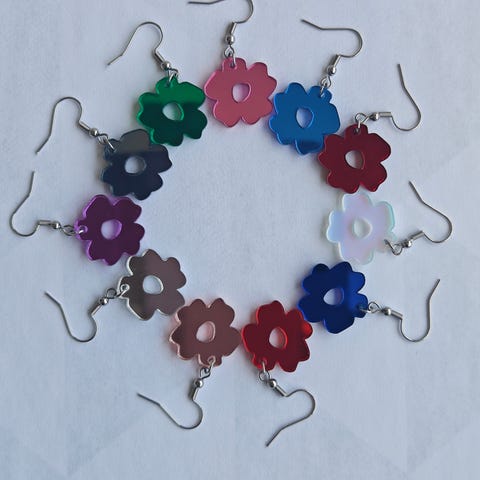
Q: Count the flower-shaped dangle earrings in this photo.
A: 11